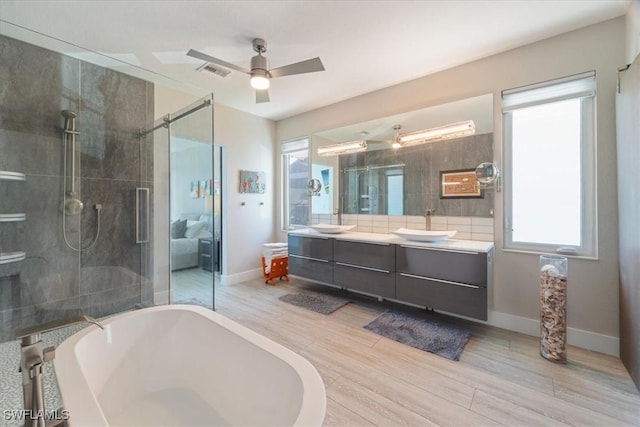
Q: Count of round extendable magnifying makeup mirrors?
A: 2